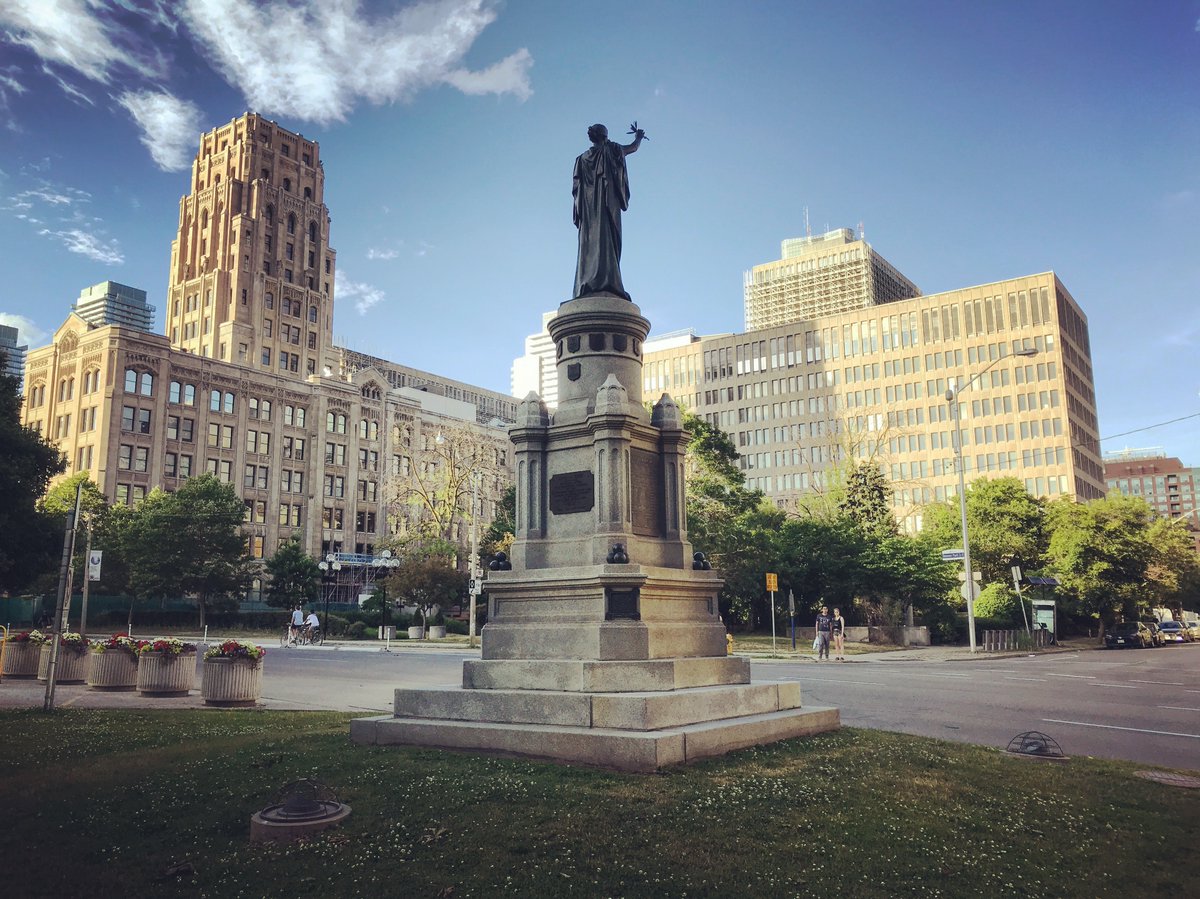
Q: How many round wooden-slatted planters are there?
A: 5